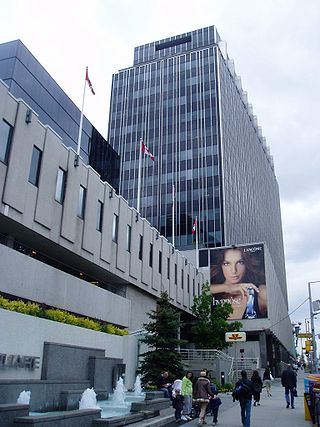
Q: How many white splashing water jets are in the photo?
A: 4